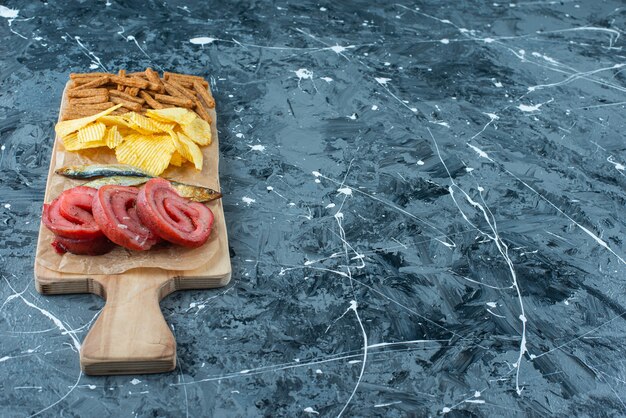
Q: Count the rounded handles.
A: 1